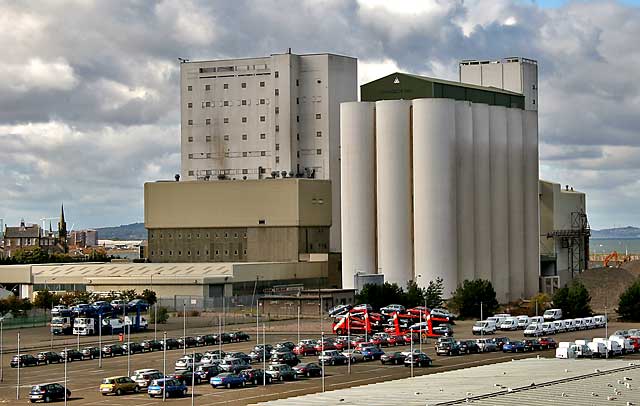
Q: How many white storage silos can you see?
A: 8